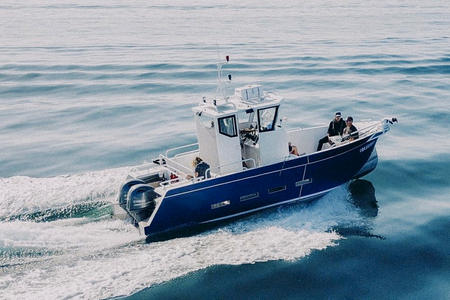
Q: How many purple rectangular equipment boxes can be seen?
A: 0